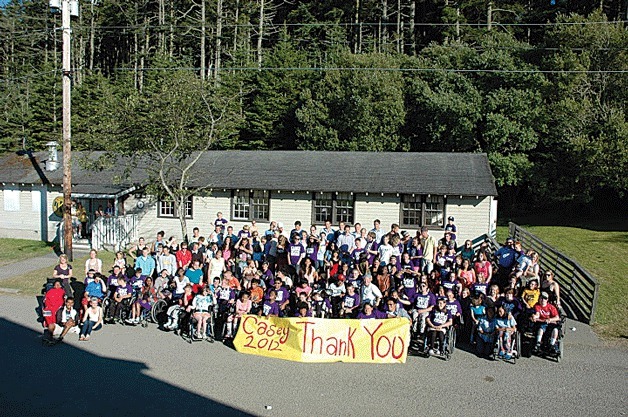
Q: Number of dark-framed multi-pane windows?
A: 4